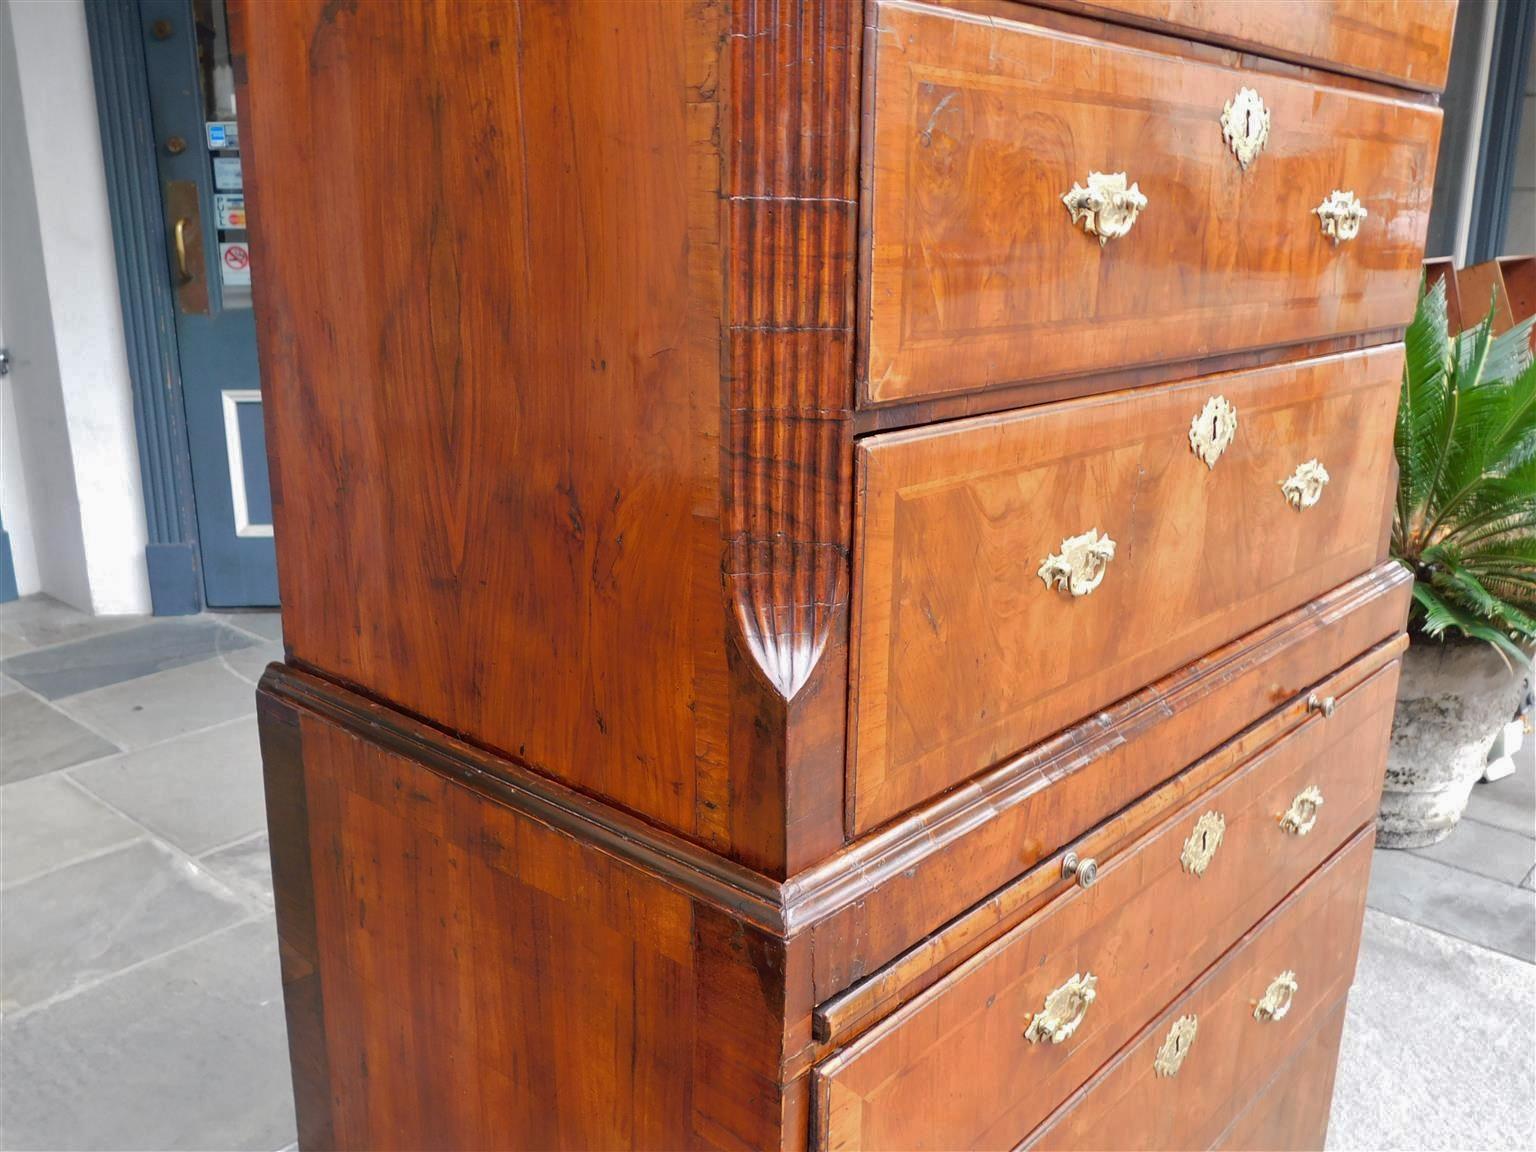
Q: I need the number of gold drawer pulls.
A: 7